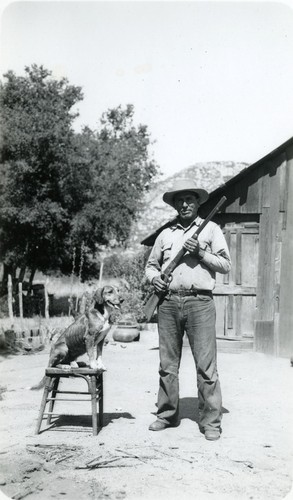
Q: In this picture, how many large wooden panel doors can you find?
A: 1